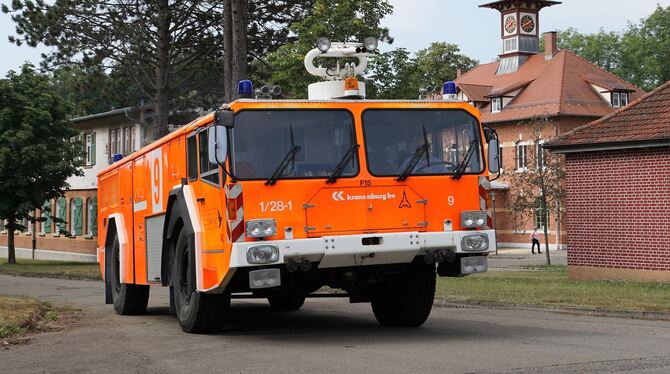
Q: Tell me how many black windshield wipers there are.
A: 4